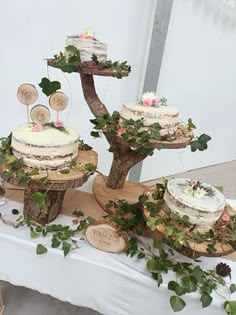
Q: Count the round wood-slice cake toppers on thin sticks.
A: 3